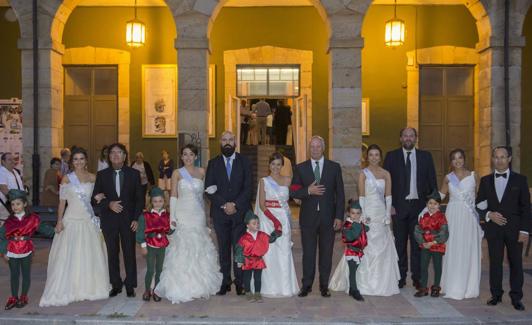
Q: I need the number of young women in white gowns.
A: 5